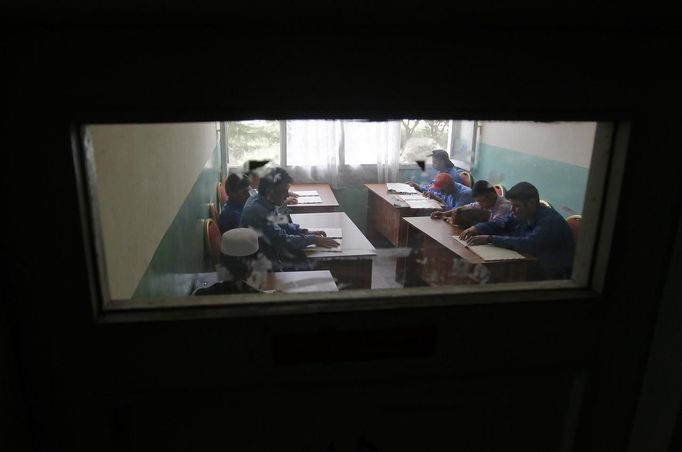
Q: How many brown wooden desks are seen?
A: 5